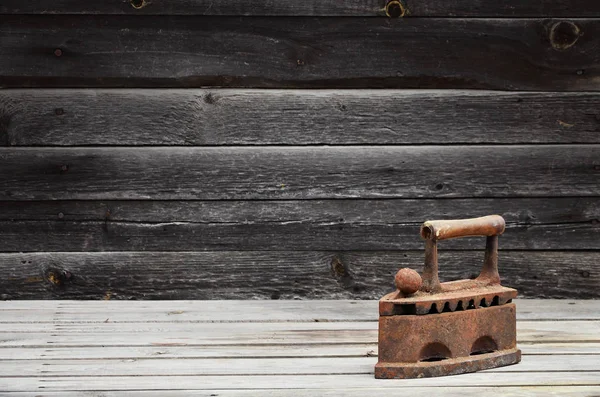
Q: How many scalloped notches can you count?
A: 6